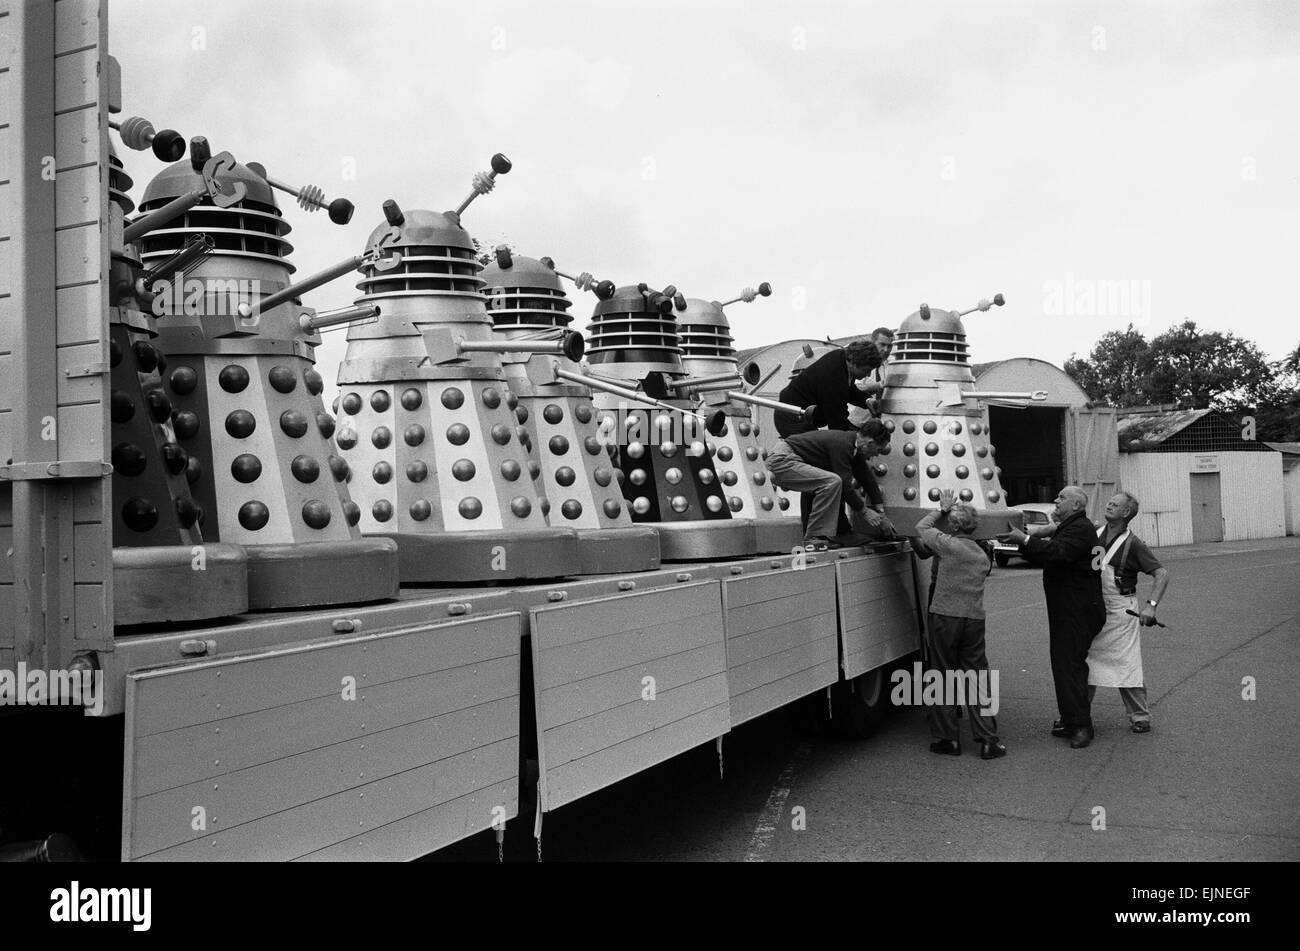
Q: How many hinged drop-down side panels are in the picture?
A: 4